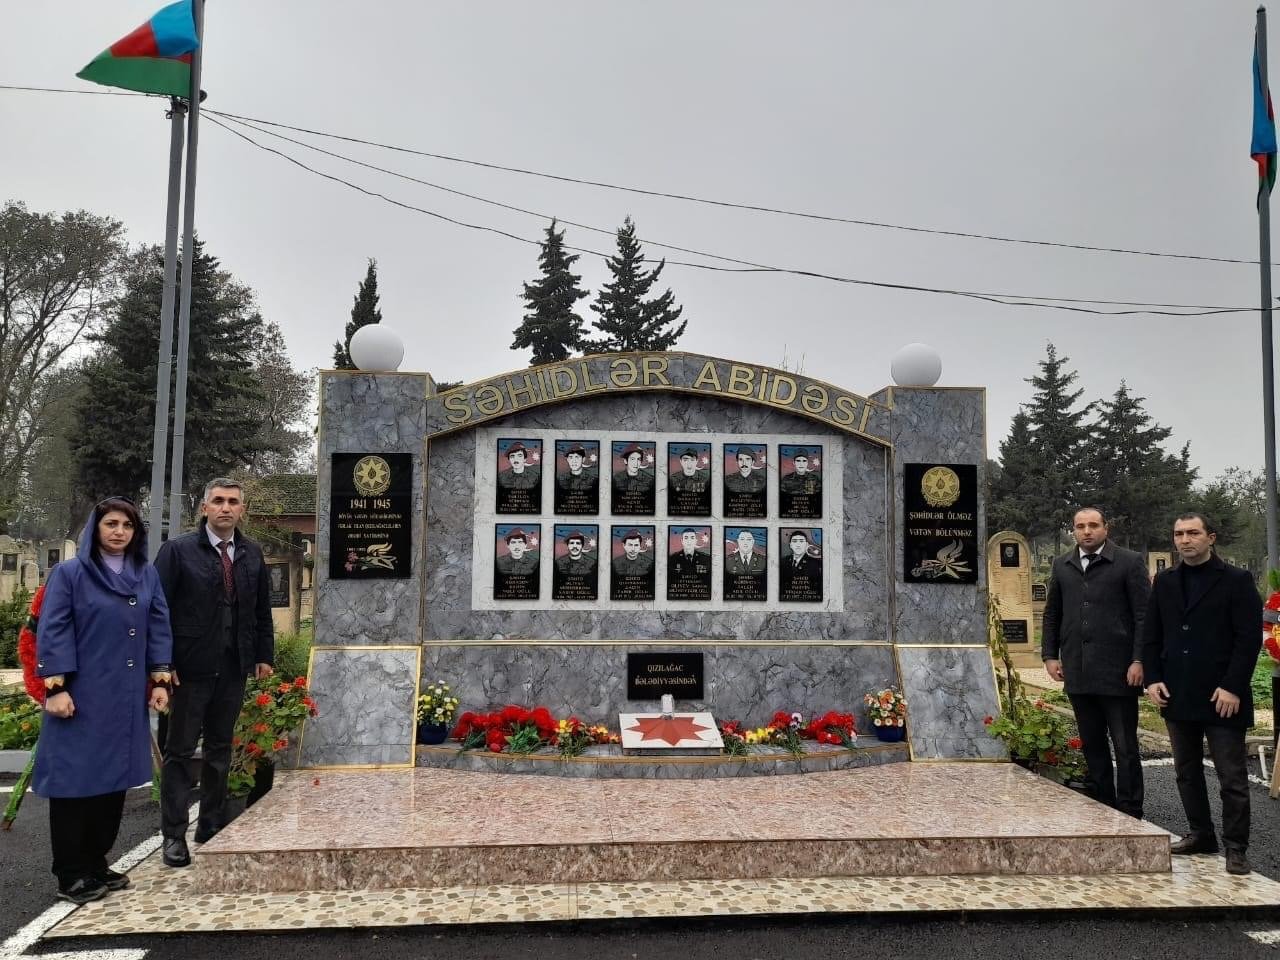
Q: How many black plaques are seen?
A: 15